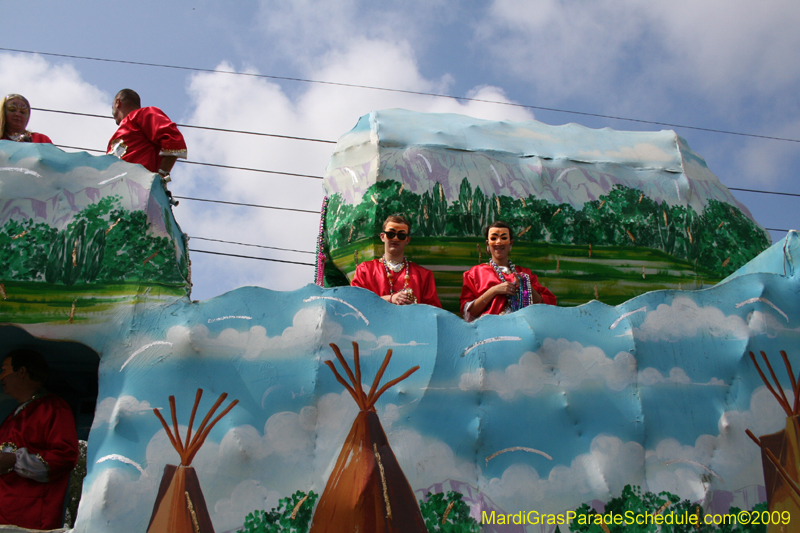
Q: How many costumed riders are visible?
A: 5